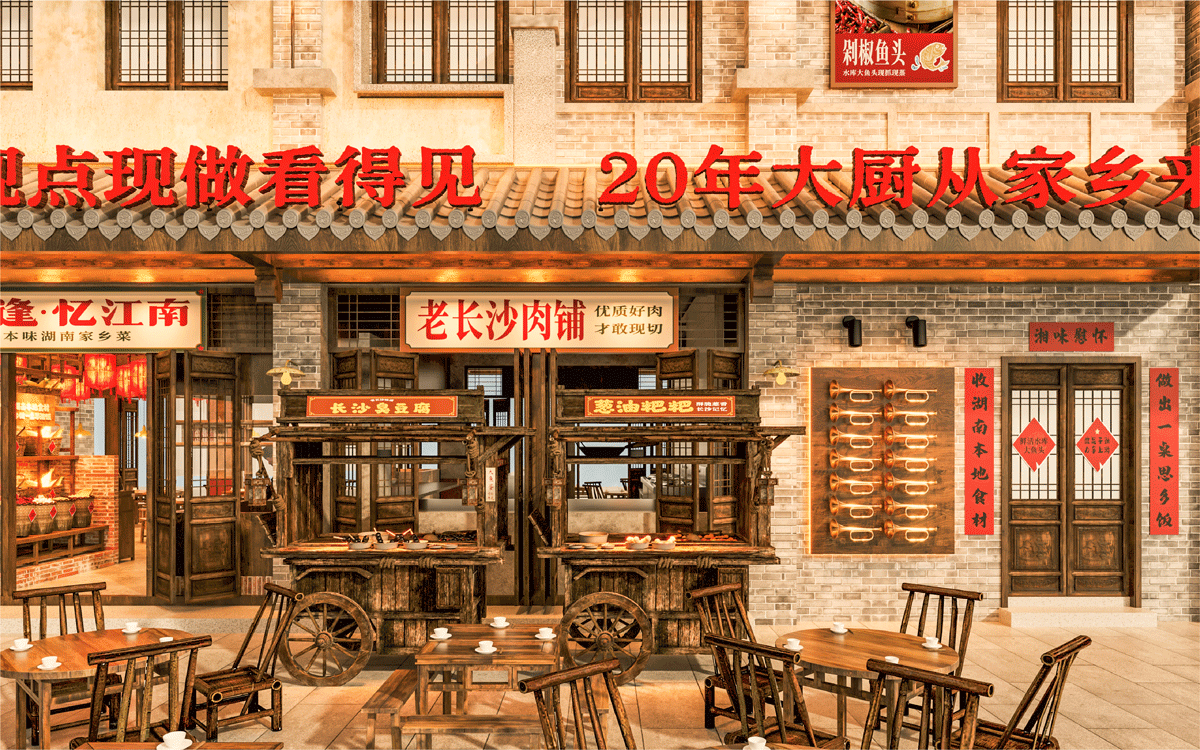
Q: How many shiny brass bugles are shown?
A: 14